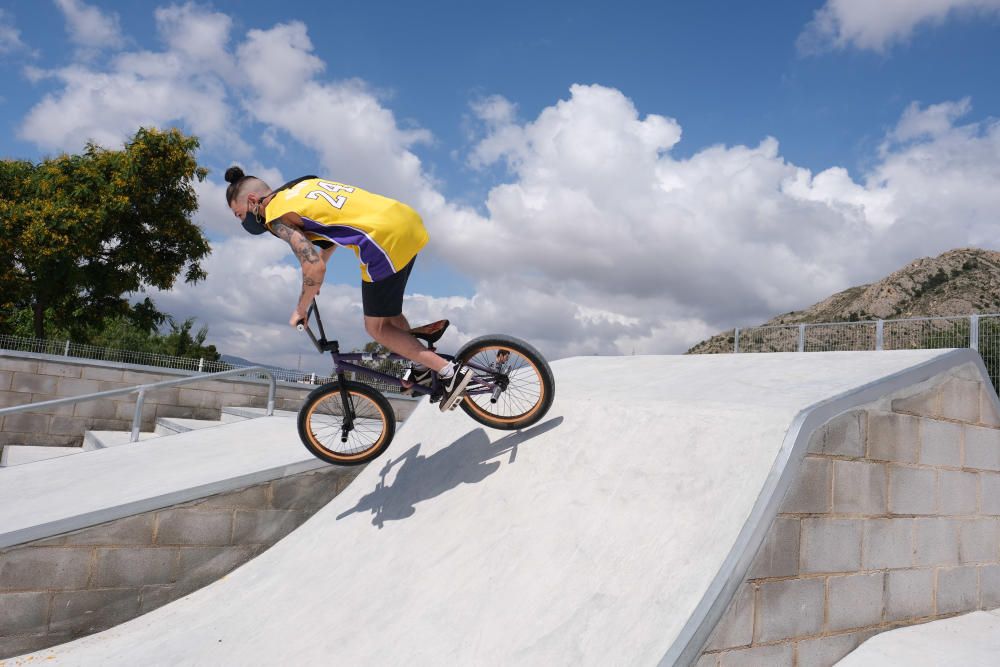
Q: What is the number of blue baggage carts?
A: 0